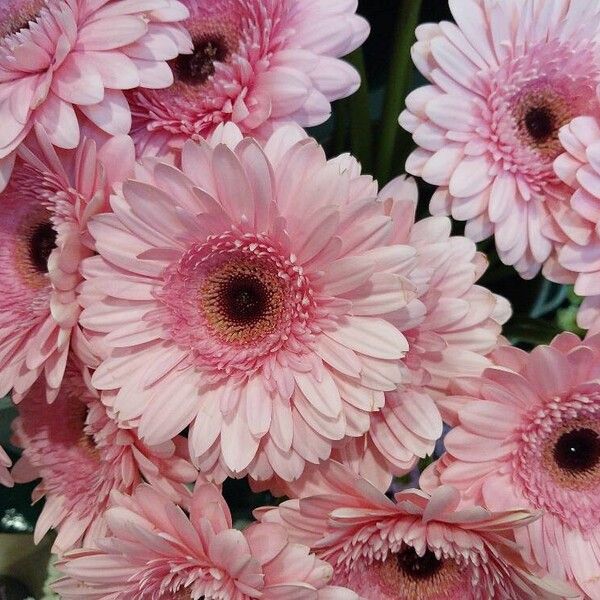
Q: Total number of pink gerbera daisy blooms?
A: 11